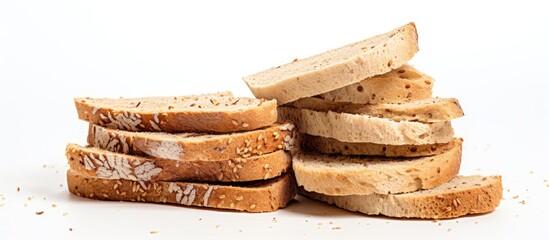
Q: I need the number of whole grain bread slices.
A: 11